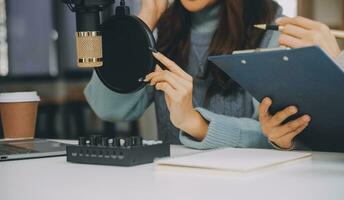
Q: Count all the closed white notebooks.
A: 1